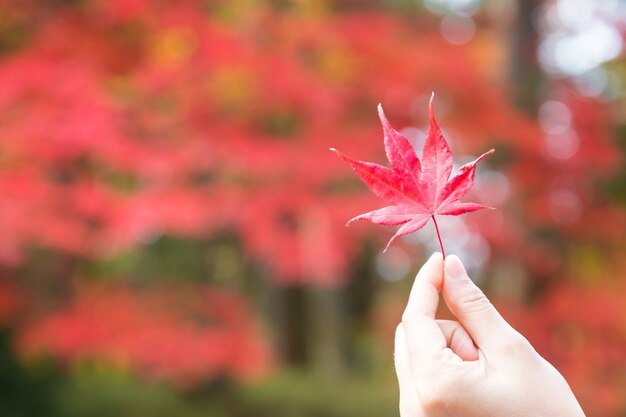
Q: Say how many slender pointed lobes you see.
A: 7